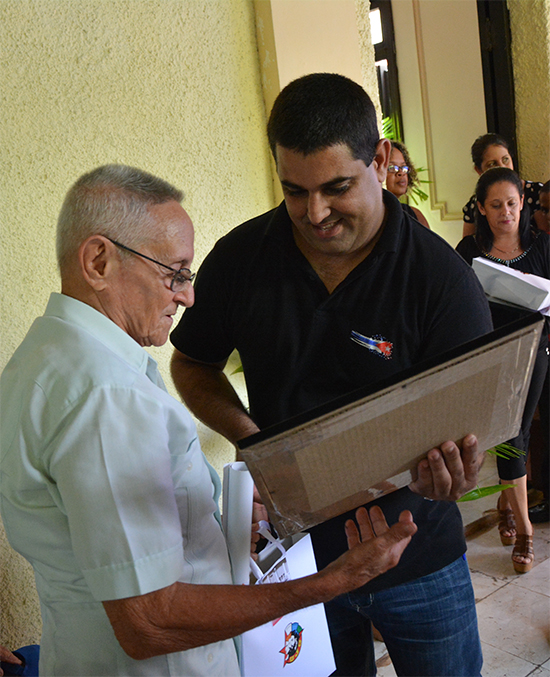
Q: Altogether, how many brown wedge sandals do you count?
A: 2